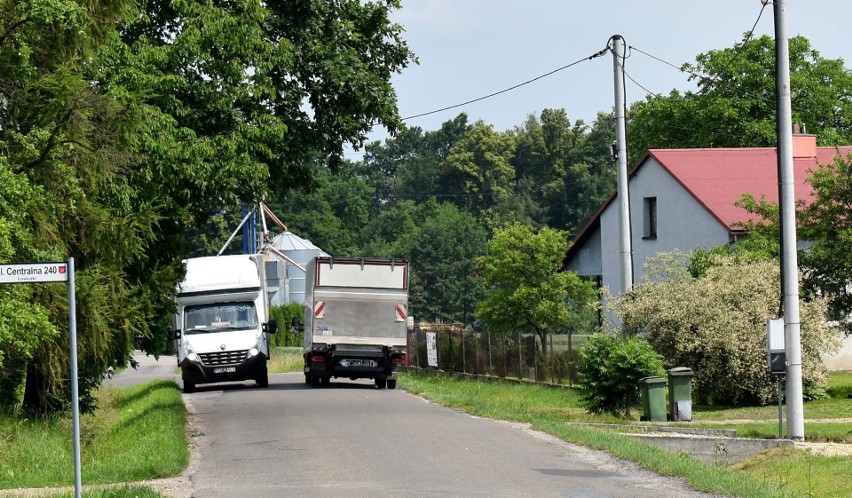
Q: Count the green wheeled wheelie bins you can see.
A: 2